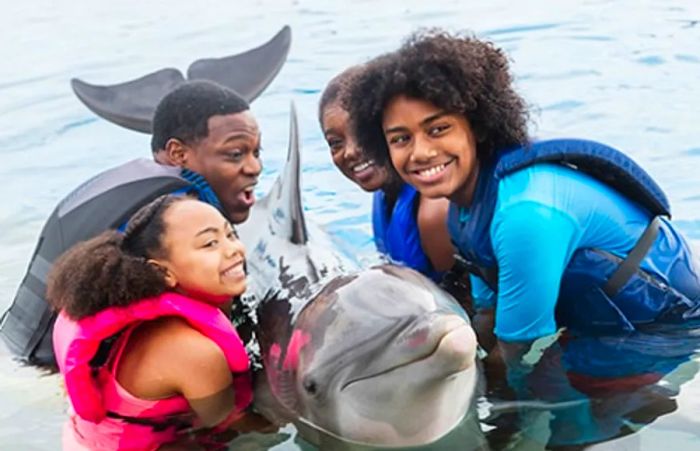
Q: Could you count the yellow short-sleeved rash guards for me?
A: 0